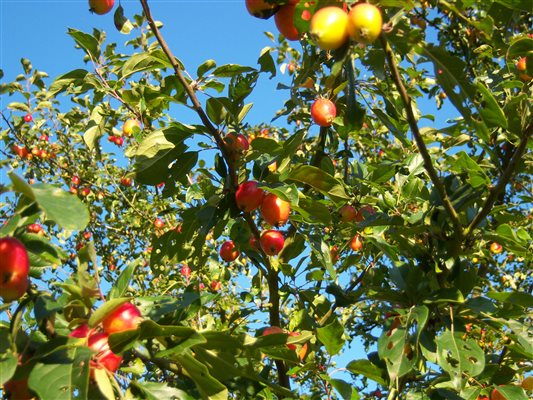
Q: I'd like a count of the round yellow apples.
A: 2